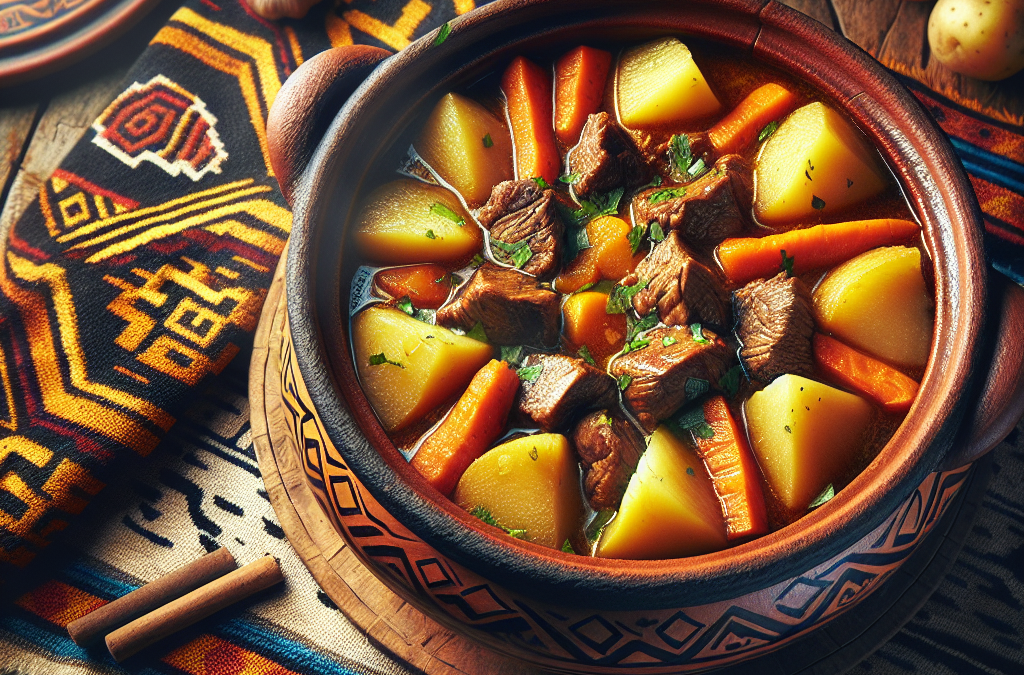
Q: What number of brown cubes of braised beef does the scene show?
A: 9